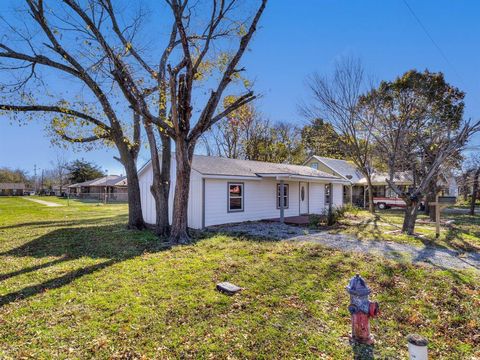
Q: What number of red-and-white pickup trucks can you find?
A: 1